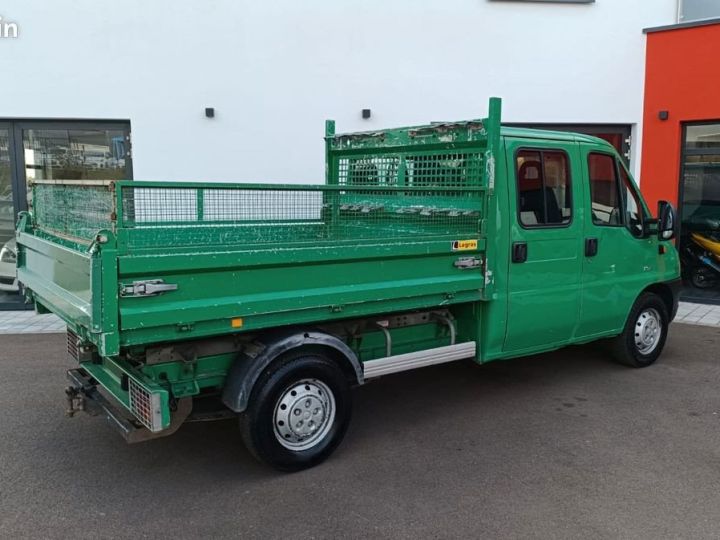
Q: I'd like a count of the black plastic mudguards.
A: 1